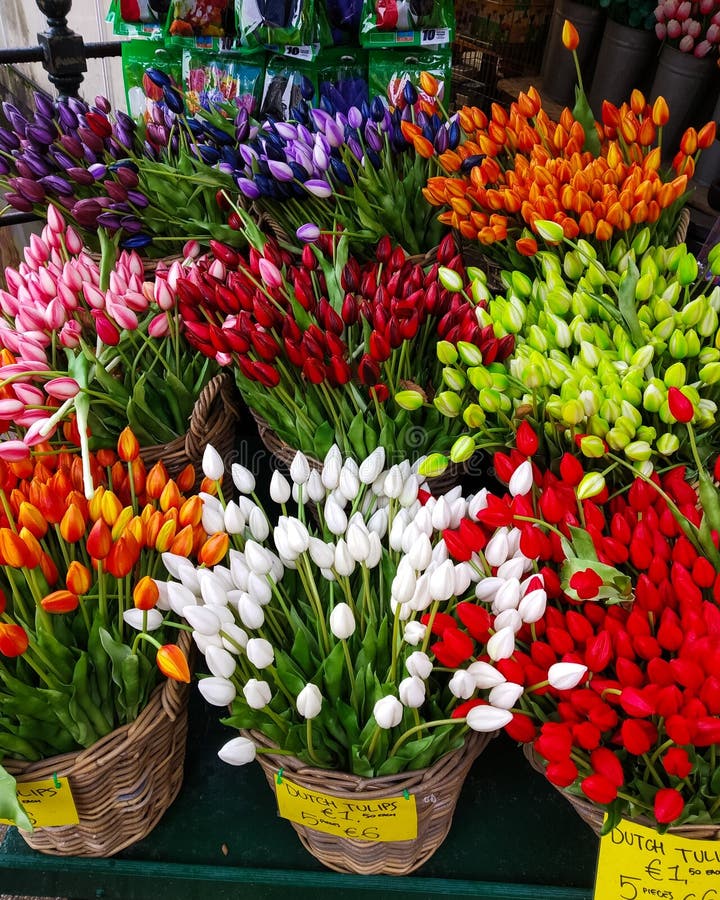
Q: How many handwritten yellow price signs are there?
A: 3